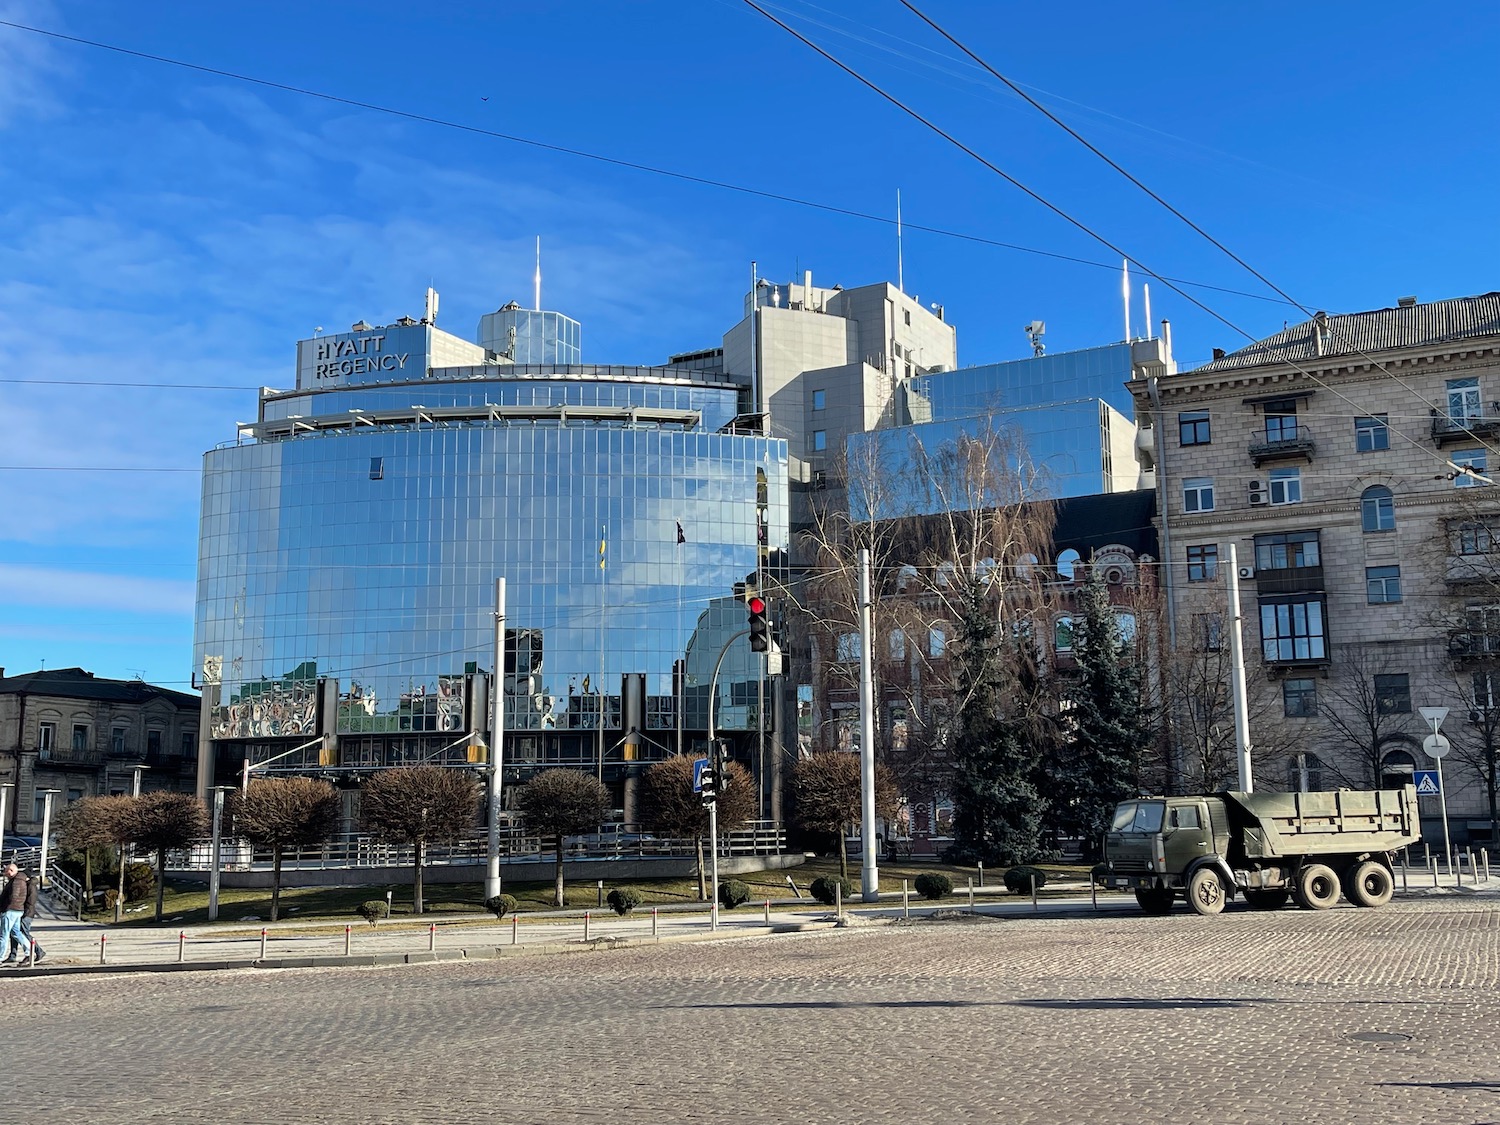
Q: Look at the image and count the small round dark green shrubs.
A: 7